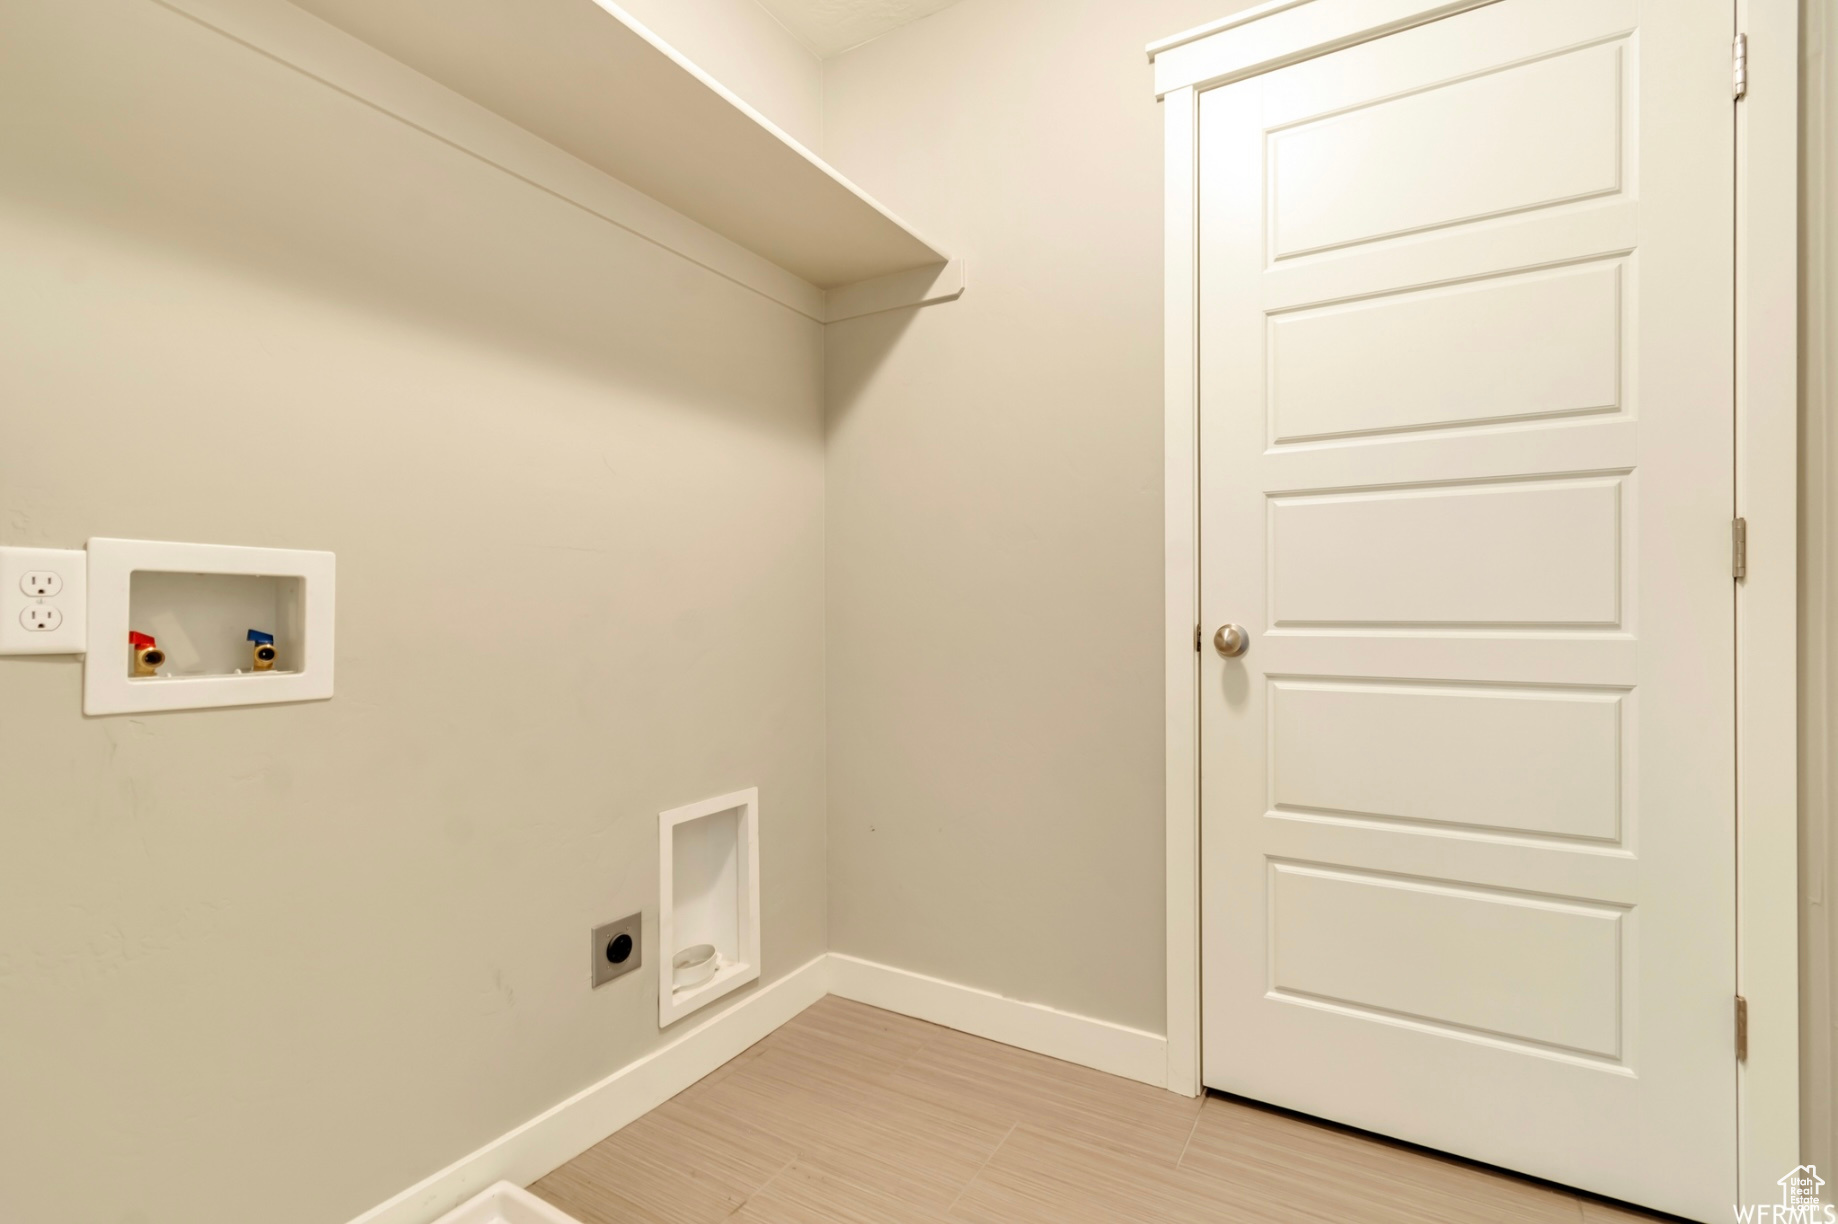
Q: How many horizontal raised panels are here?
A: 5